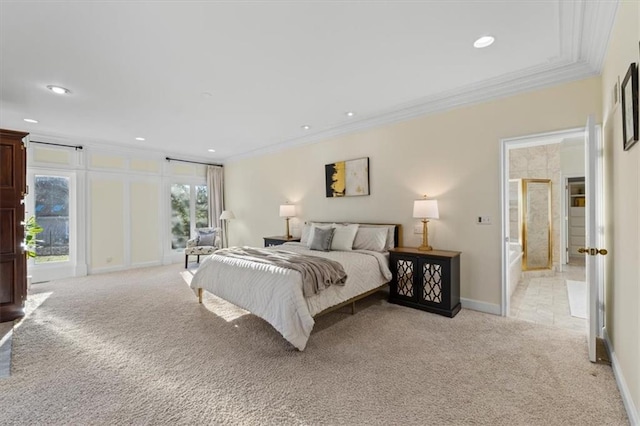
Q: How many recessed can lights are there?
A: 7